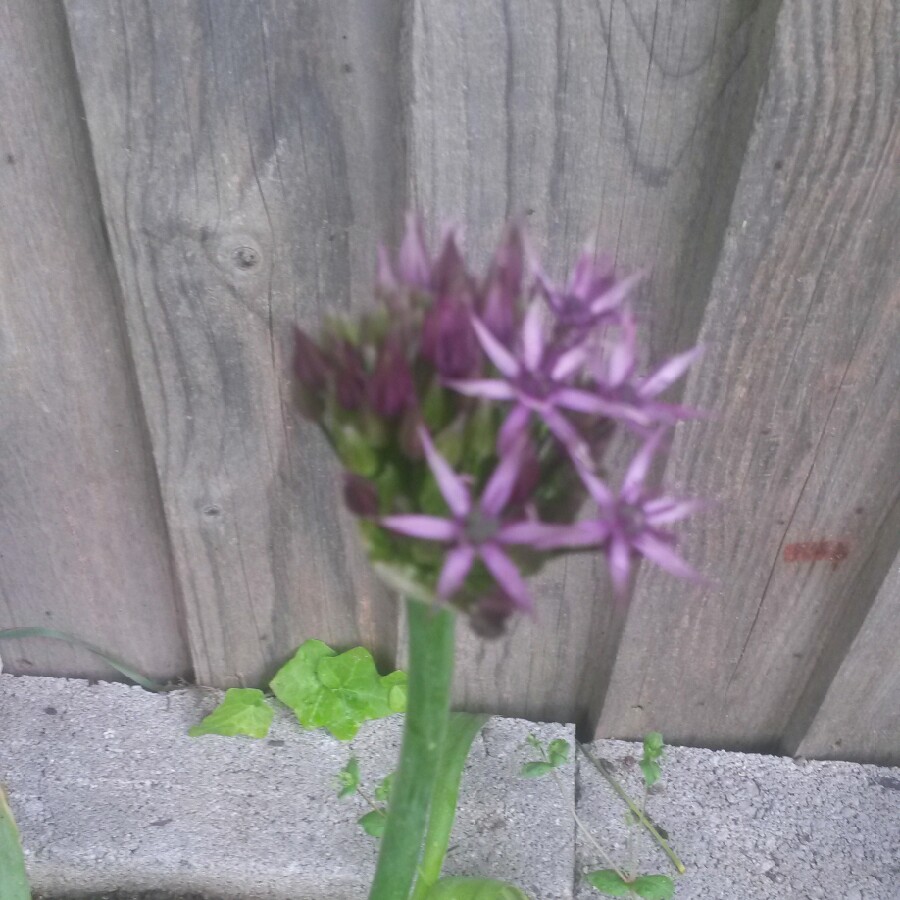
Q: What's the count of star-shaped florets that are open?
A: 5